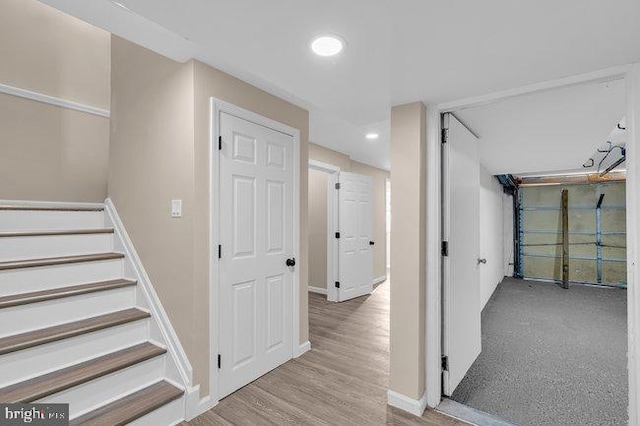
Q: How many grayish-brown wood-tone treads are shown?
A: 7